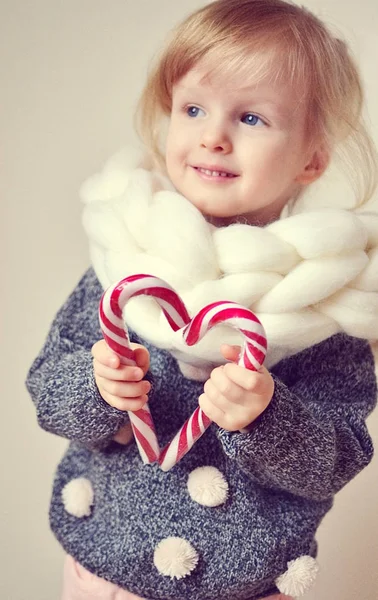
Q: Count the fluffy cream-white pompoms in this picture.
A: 4